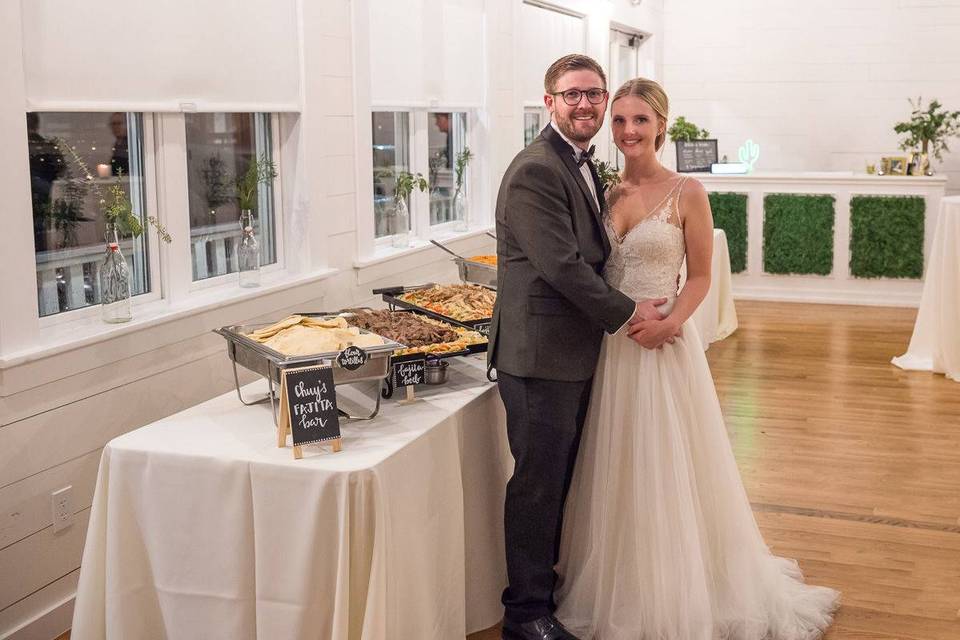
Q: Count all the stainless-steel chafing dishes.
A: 2